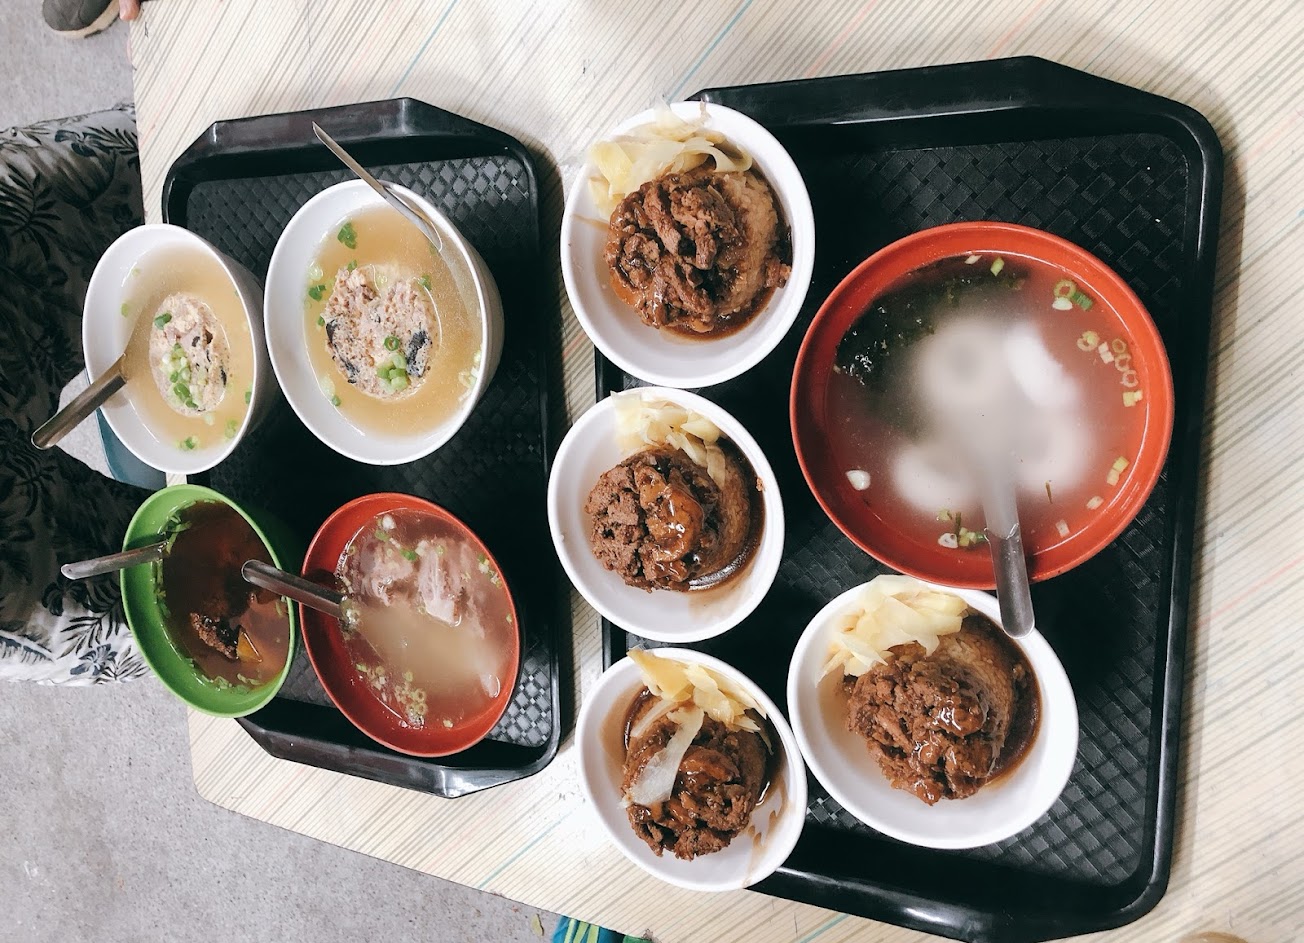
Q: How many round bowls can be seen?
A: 9